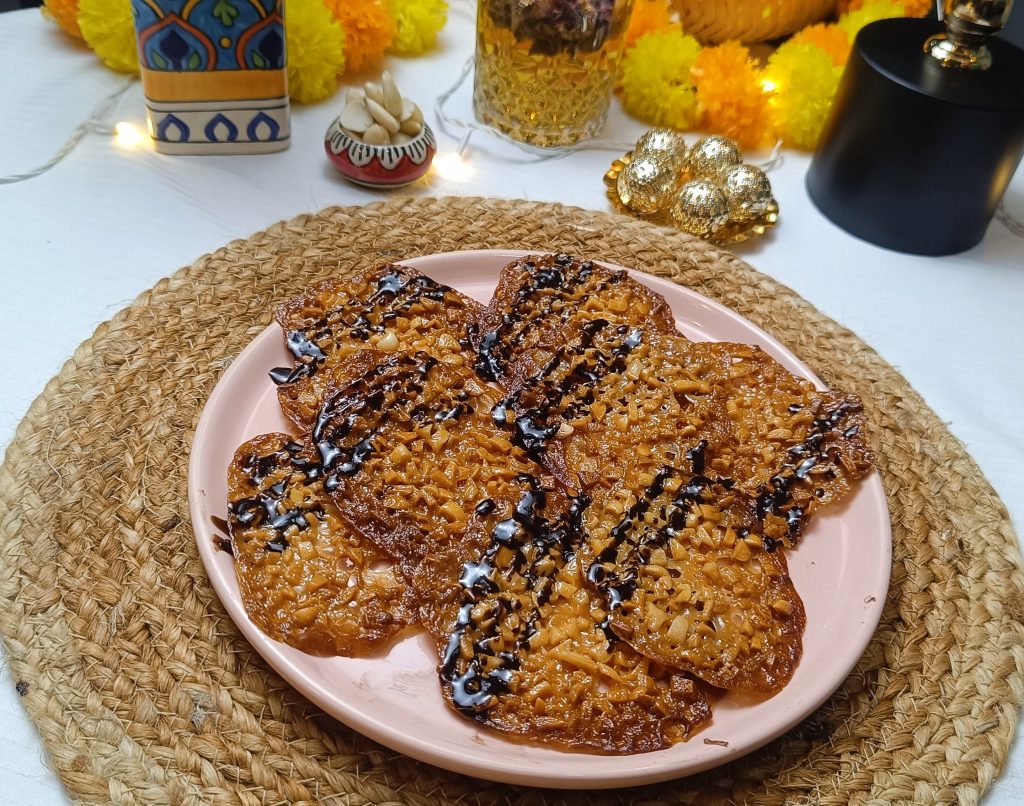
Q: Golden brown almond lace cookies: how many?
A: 8